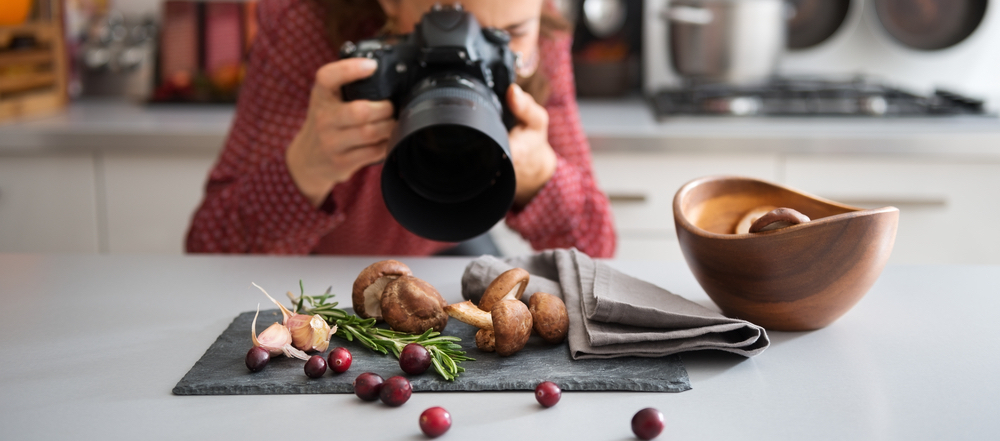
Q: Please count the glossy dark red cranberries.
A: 9